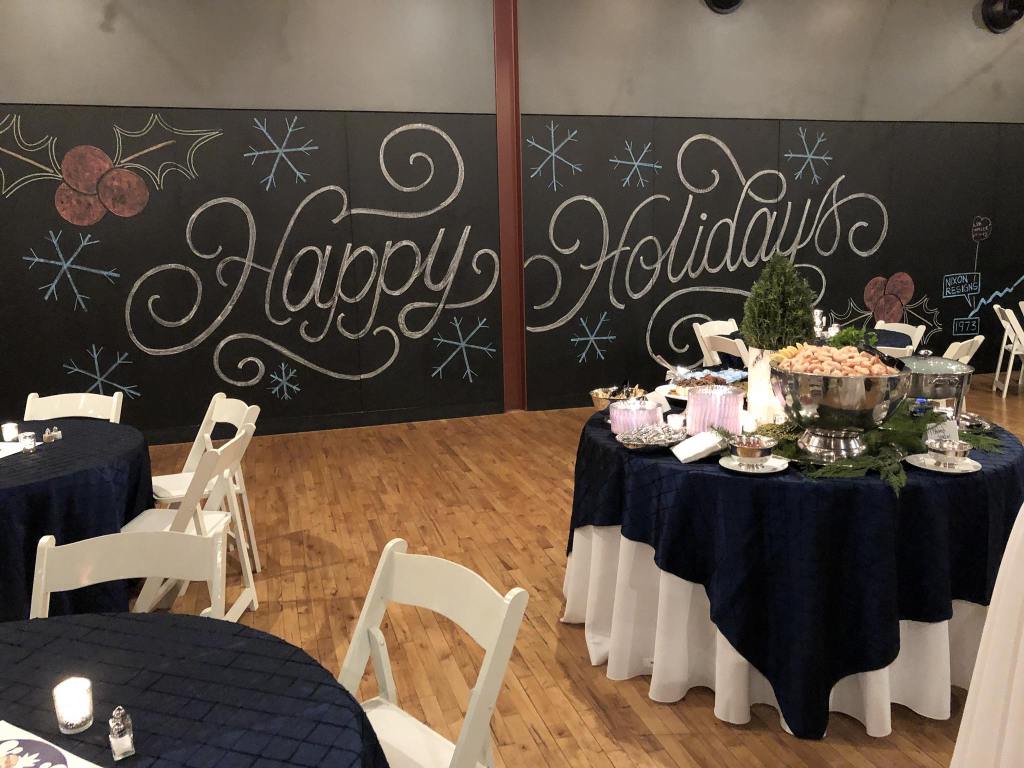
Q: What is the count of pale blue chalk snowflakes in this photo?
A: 9